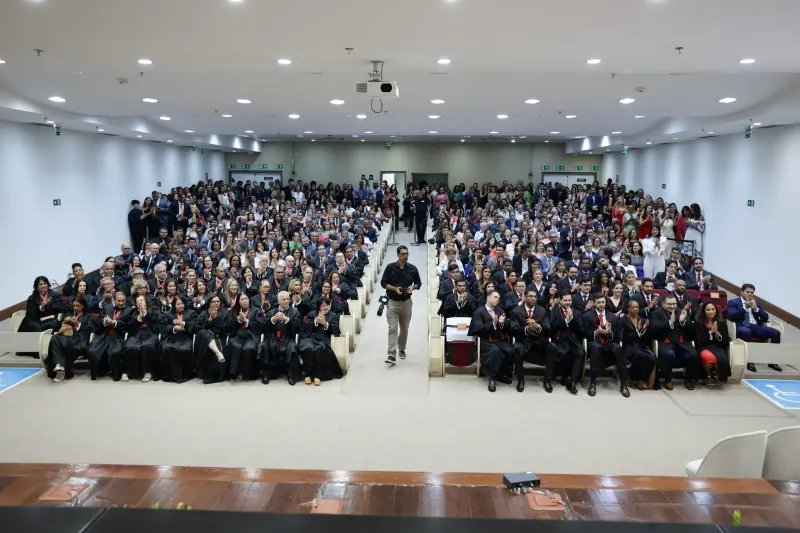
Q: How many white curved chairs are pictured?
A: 2